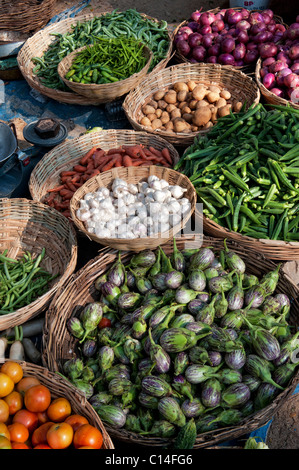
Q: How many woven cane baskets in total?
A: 12